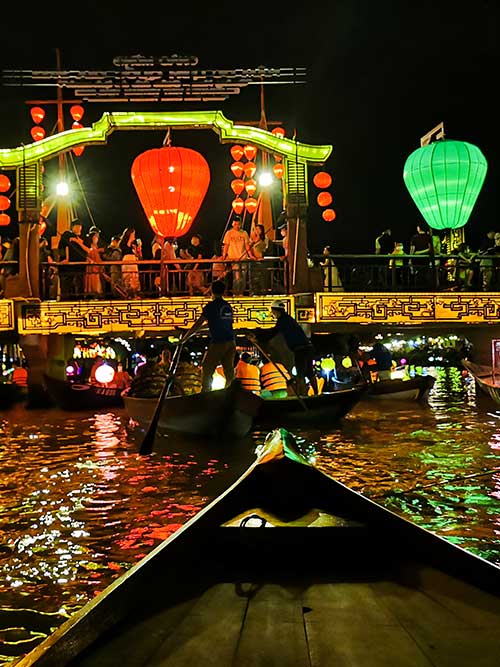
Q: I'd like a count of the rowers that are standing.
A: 2